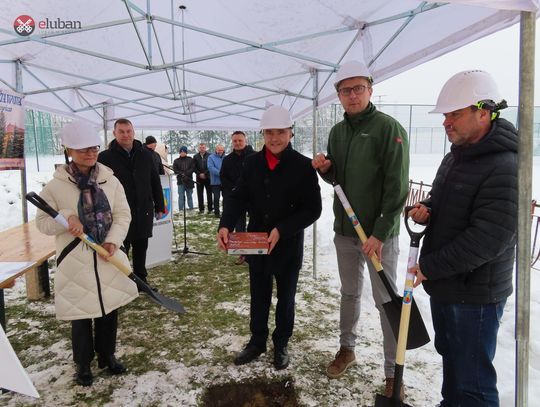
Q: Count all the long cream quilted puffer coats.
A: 1